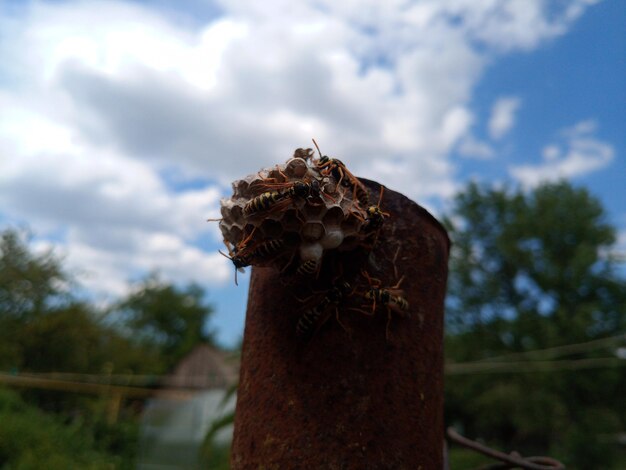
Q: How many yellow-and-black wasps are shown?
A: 7